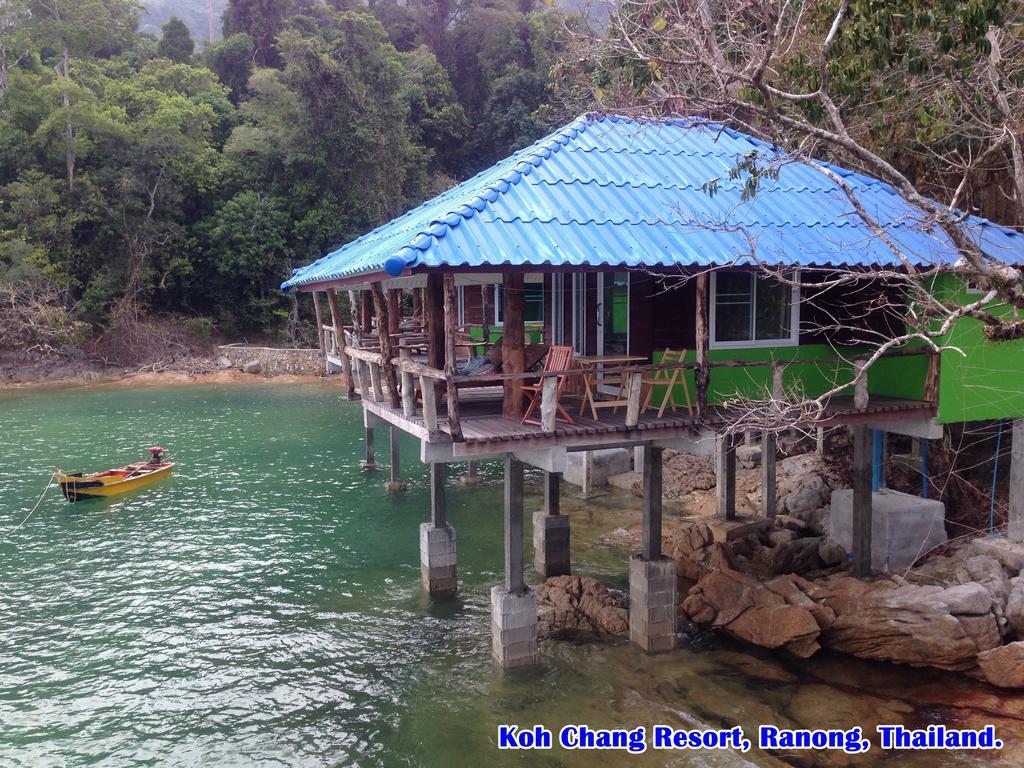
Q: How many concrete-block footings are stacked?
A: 4